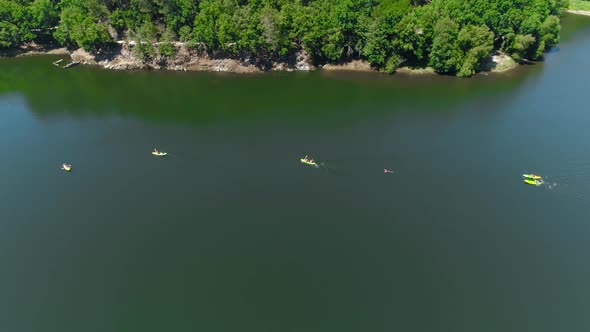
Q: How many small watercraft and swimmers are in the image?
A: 6